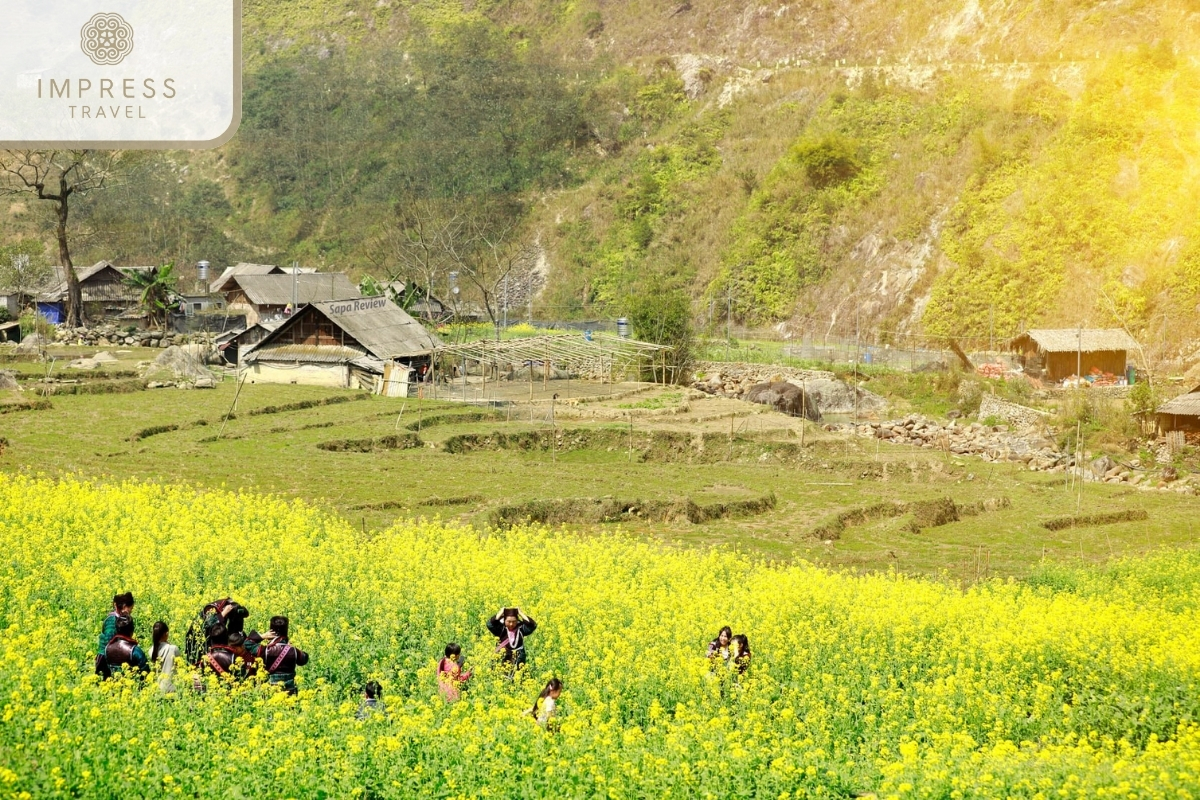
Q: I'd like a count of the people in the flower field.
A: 13